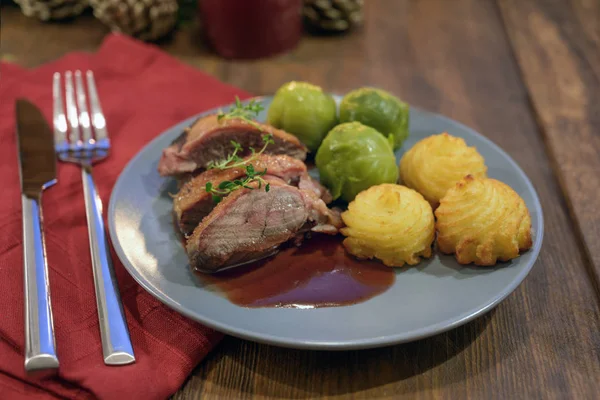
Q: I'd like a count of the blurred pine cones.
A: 3